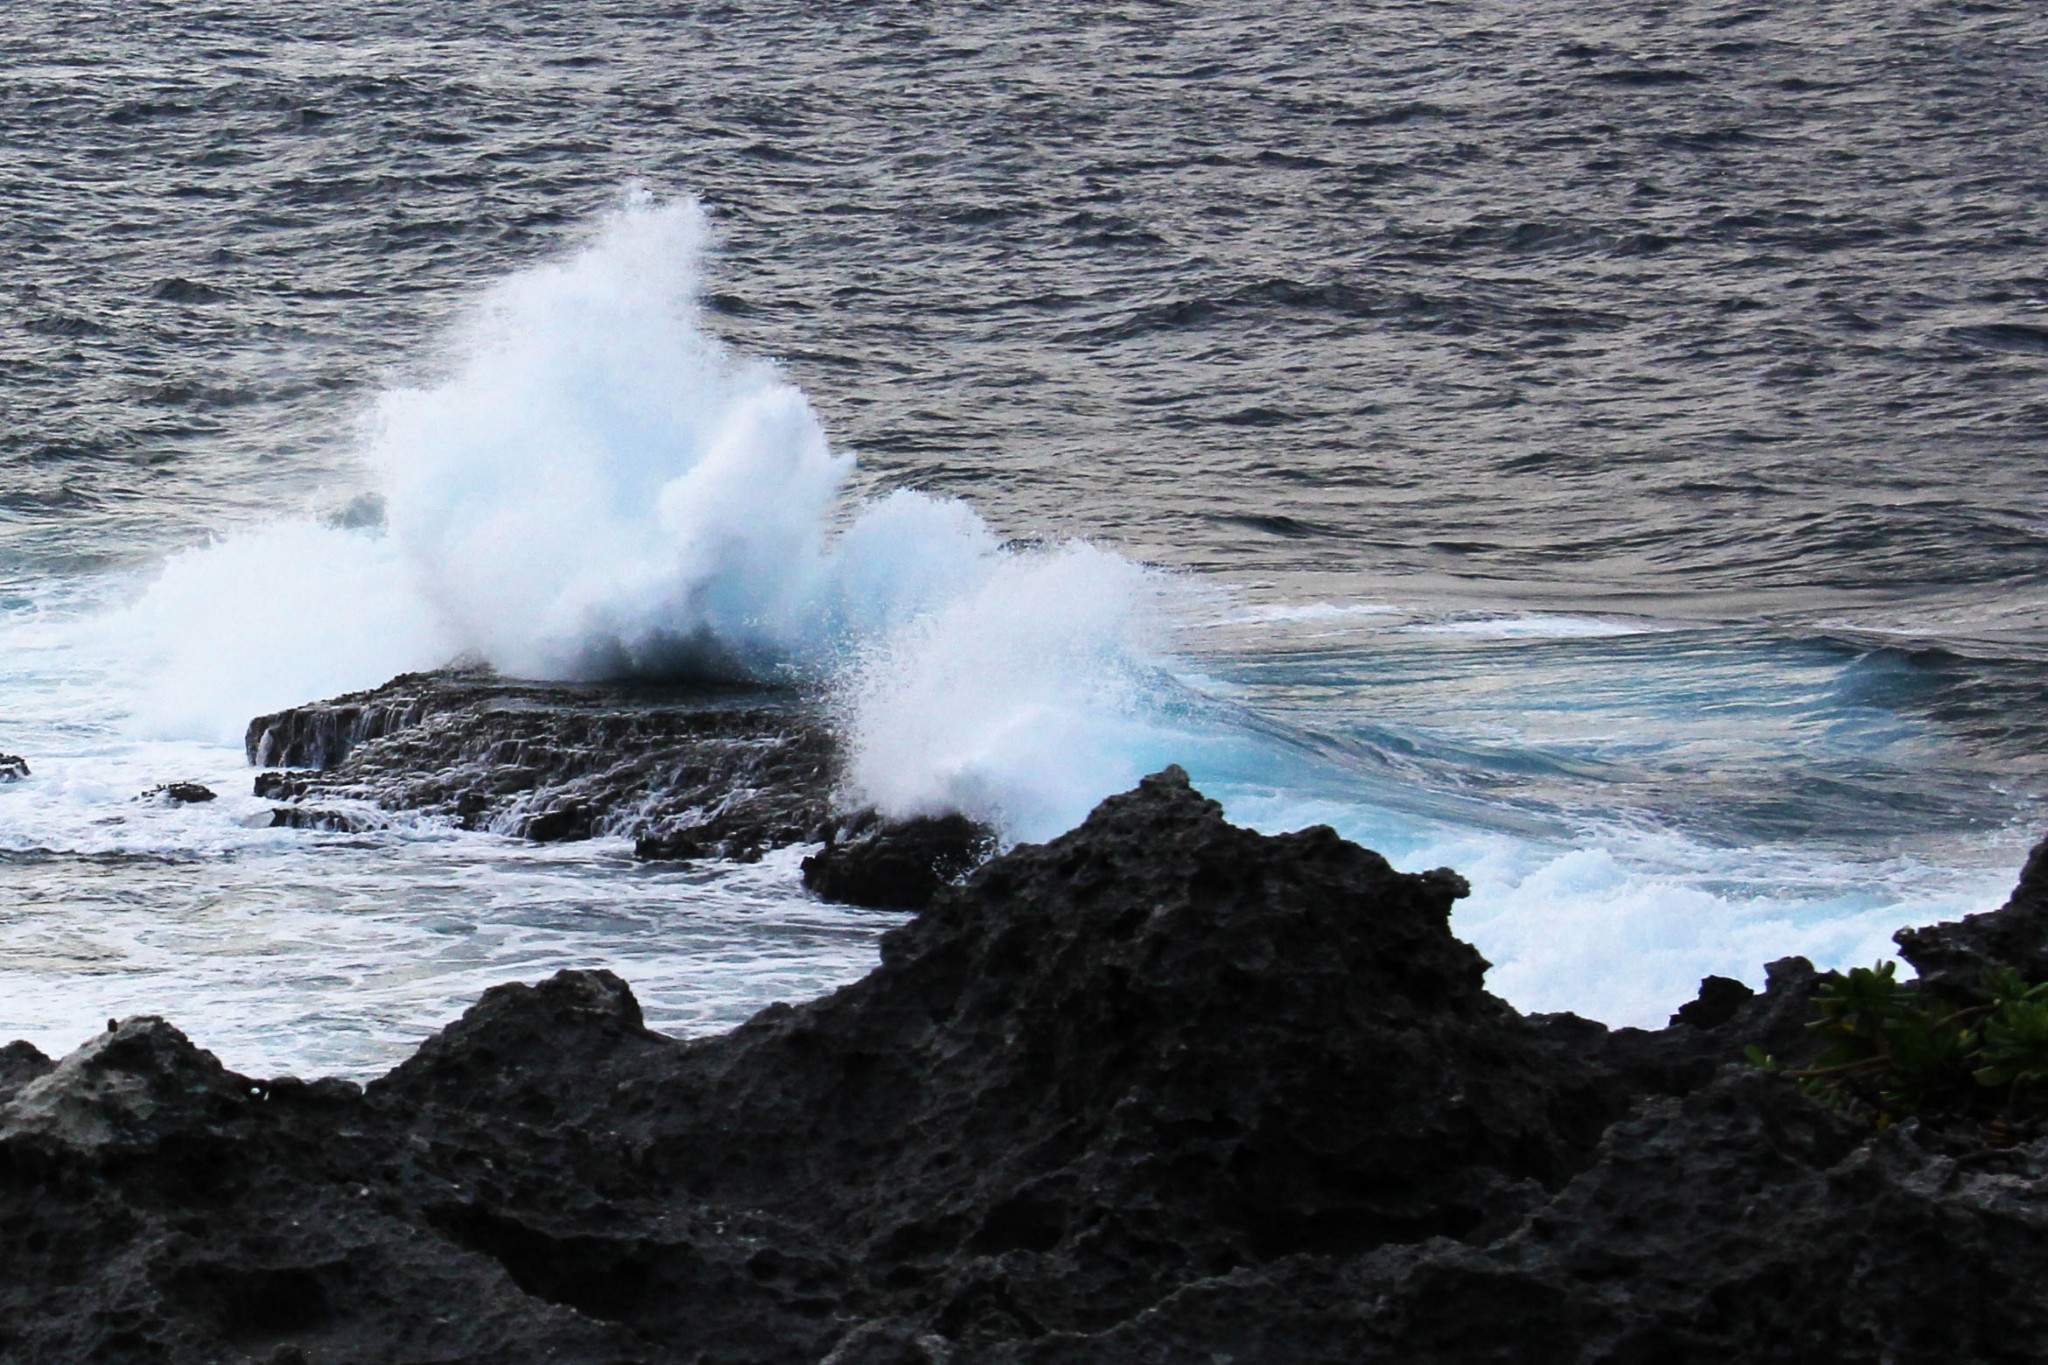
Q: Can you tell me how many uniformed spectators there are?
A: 0